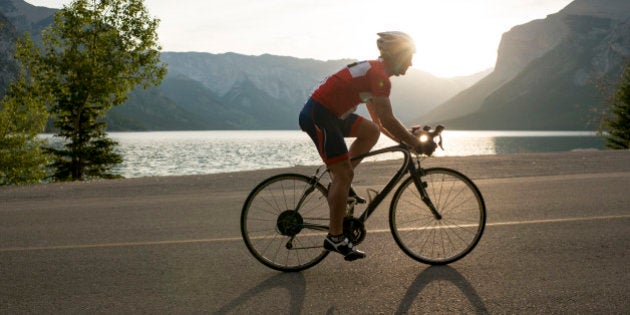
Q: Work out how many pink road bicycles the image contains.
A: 0